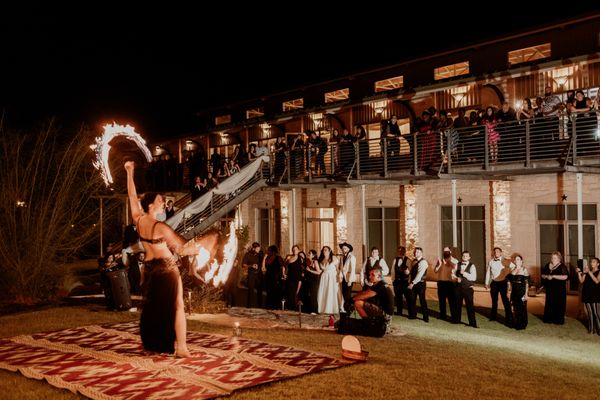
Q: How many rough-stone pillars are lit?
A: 4